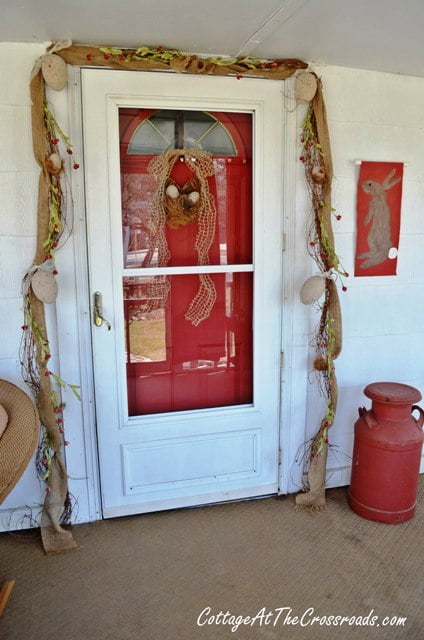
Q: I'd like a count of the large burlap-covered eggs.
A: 4